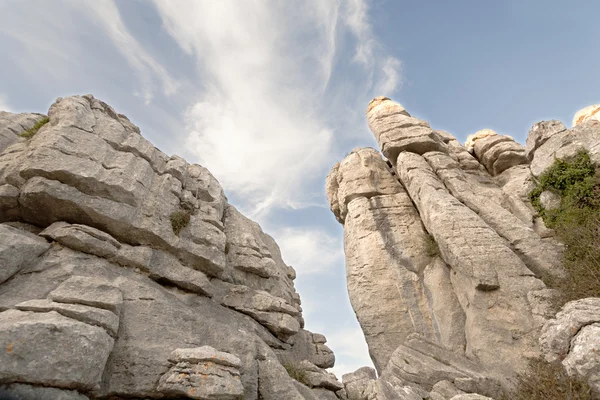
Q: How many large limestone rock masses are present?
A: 2